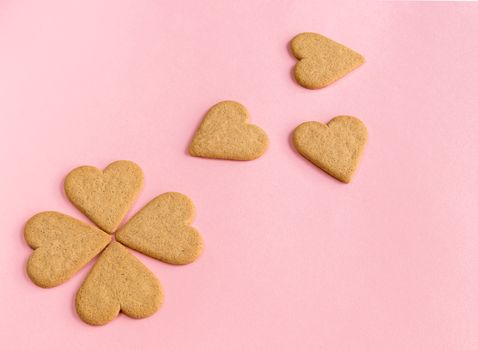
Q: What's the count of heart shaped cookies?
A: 7